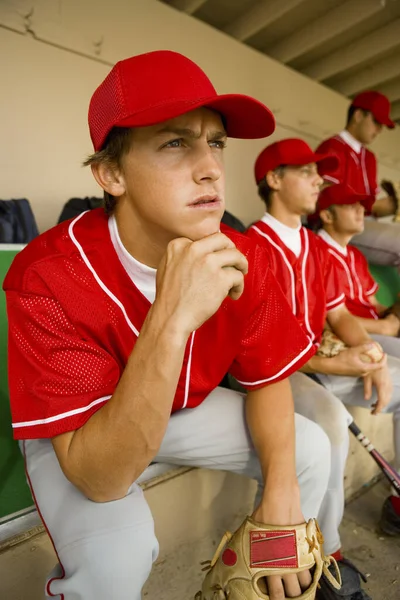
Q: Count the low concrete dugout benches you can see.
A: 1